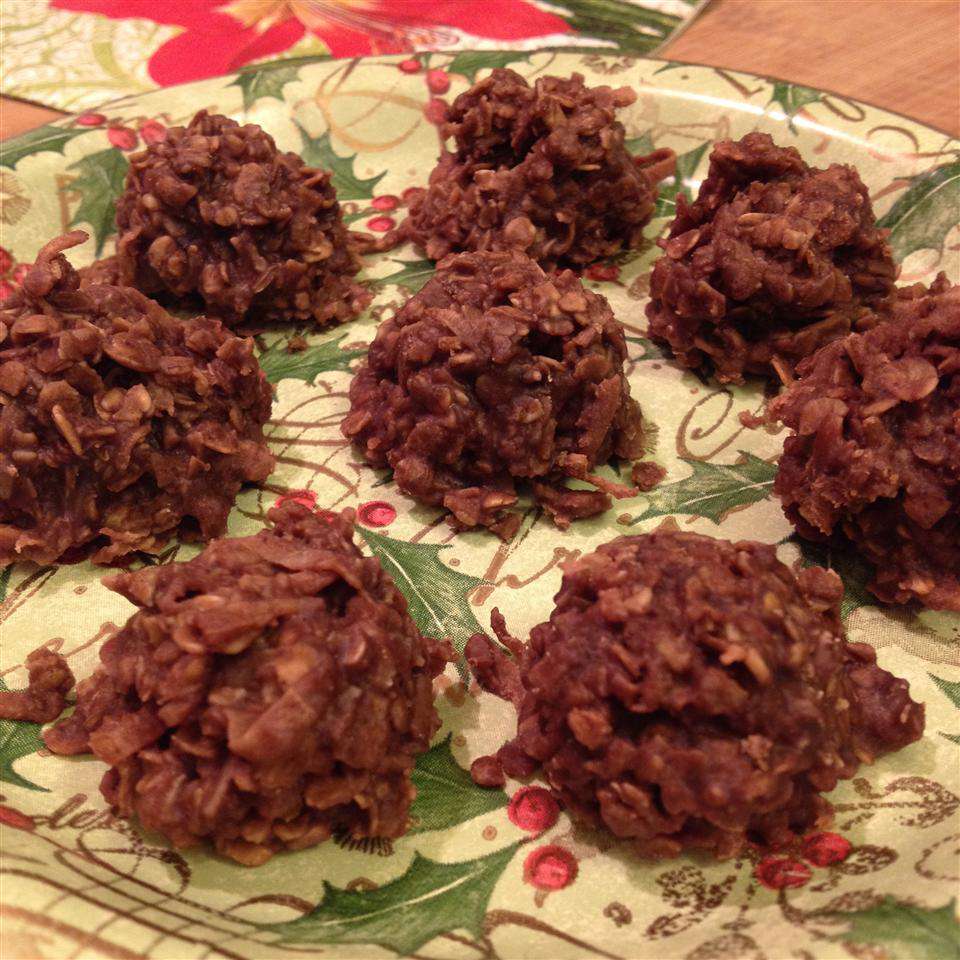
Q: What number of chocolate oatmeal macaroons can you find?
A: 8